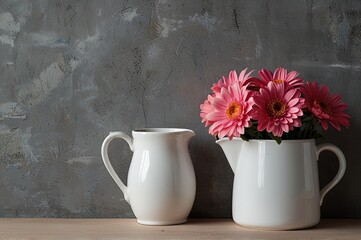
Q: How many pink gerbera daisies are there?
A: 5